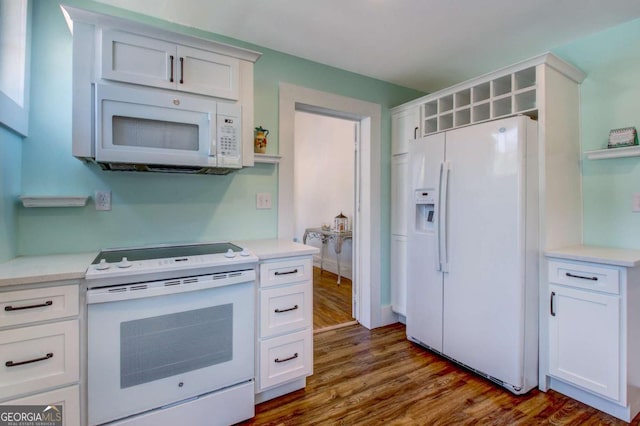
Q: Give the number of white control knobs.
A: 4